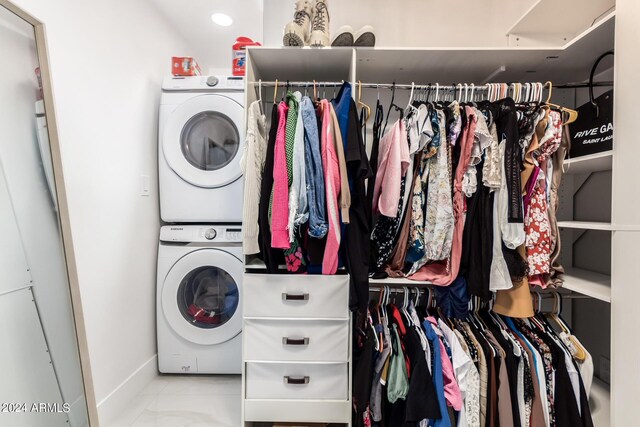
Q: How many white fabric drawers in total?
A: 3